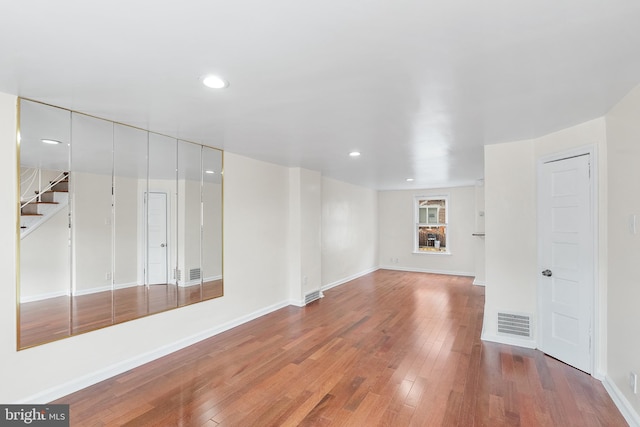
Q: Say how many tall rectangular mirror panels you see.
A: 6